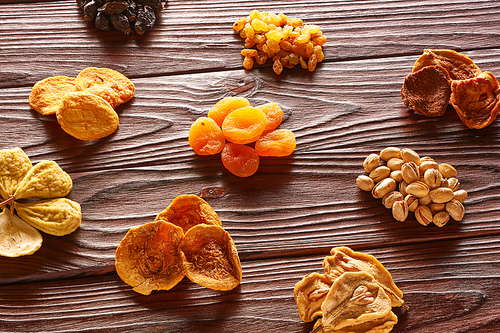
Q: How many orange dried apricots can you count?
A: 6